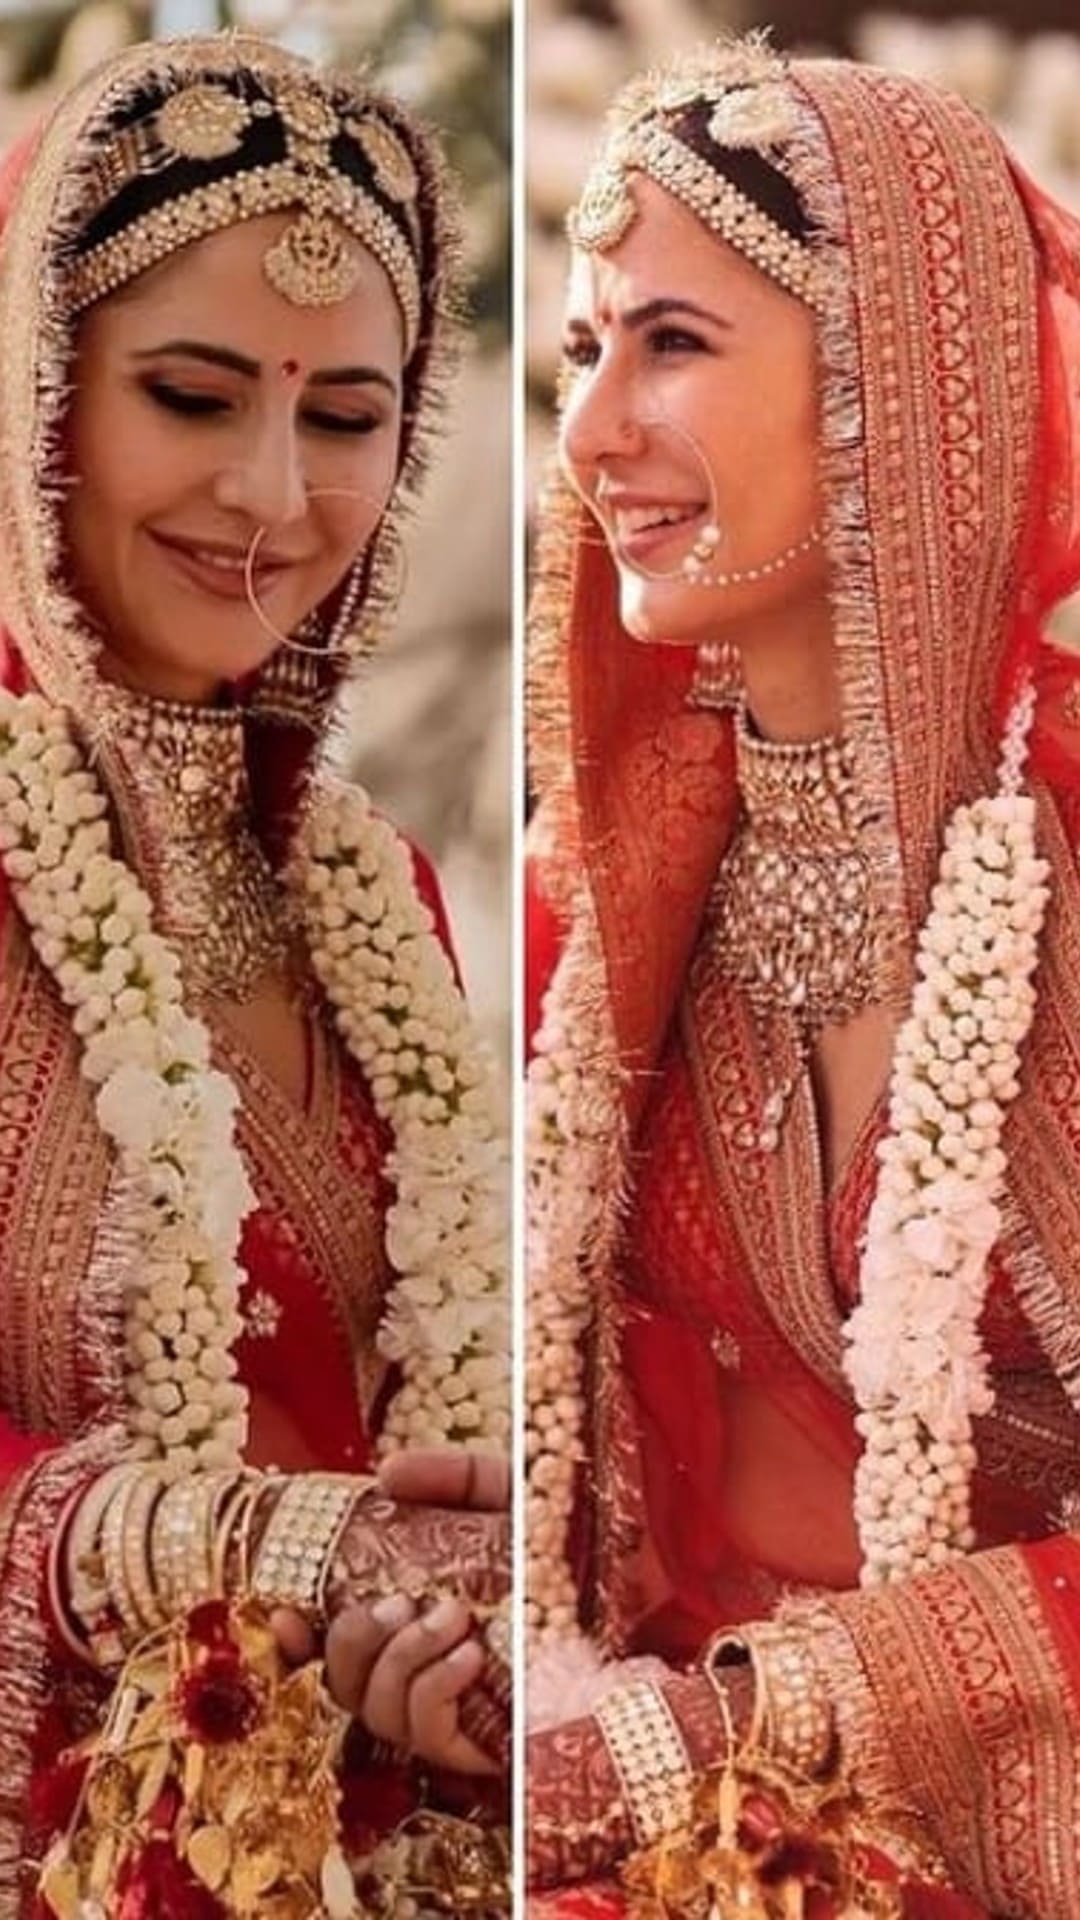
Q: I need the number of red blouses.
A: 2